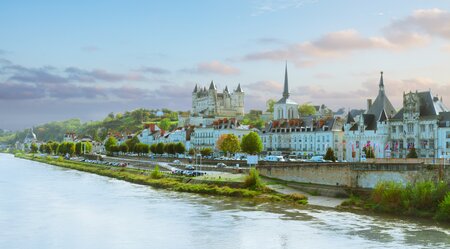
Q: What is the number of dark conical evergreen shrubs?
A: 3